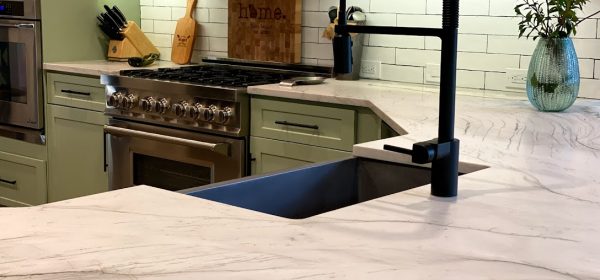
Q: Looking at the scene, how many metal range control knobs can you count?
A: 8